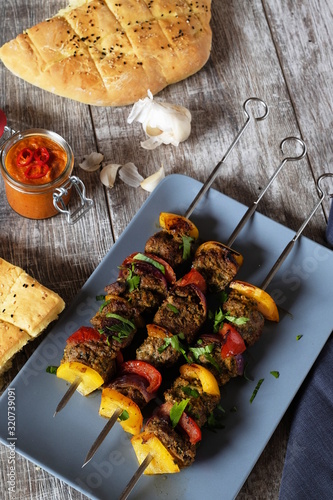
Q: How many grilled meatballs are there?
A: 12